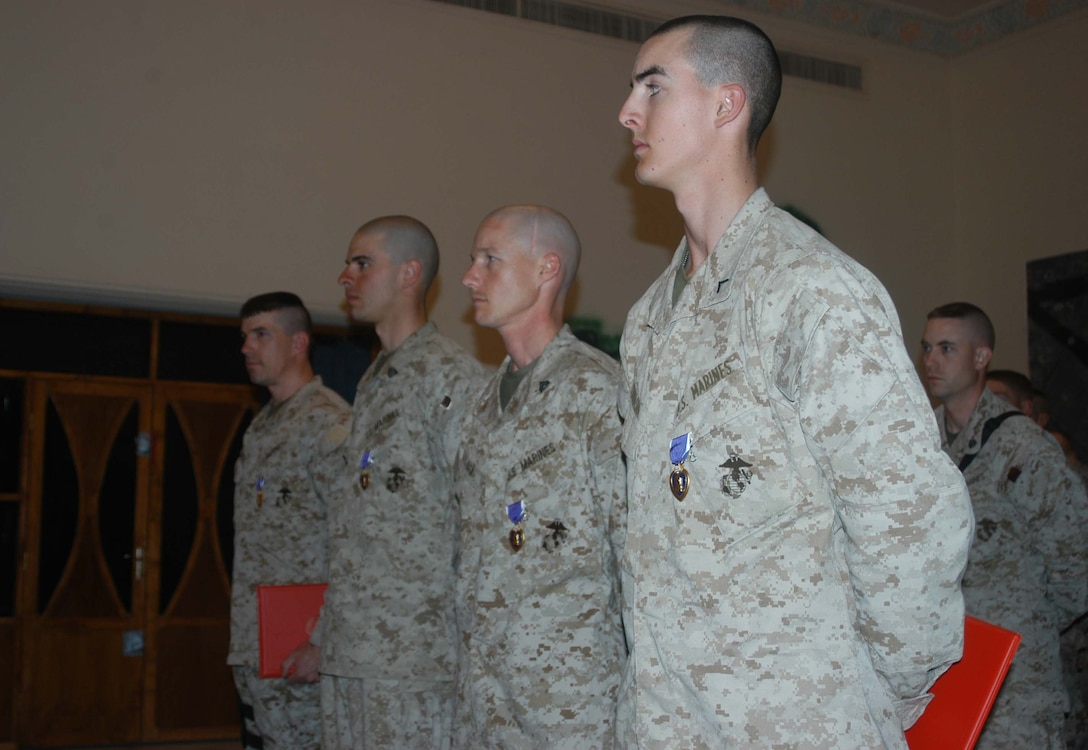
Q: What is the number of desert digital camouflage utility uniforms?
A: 5